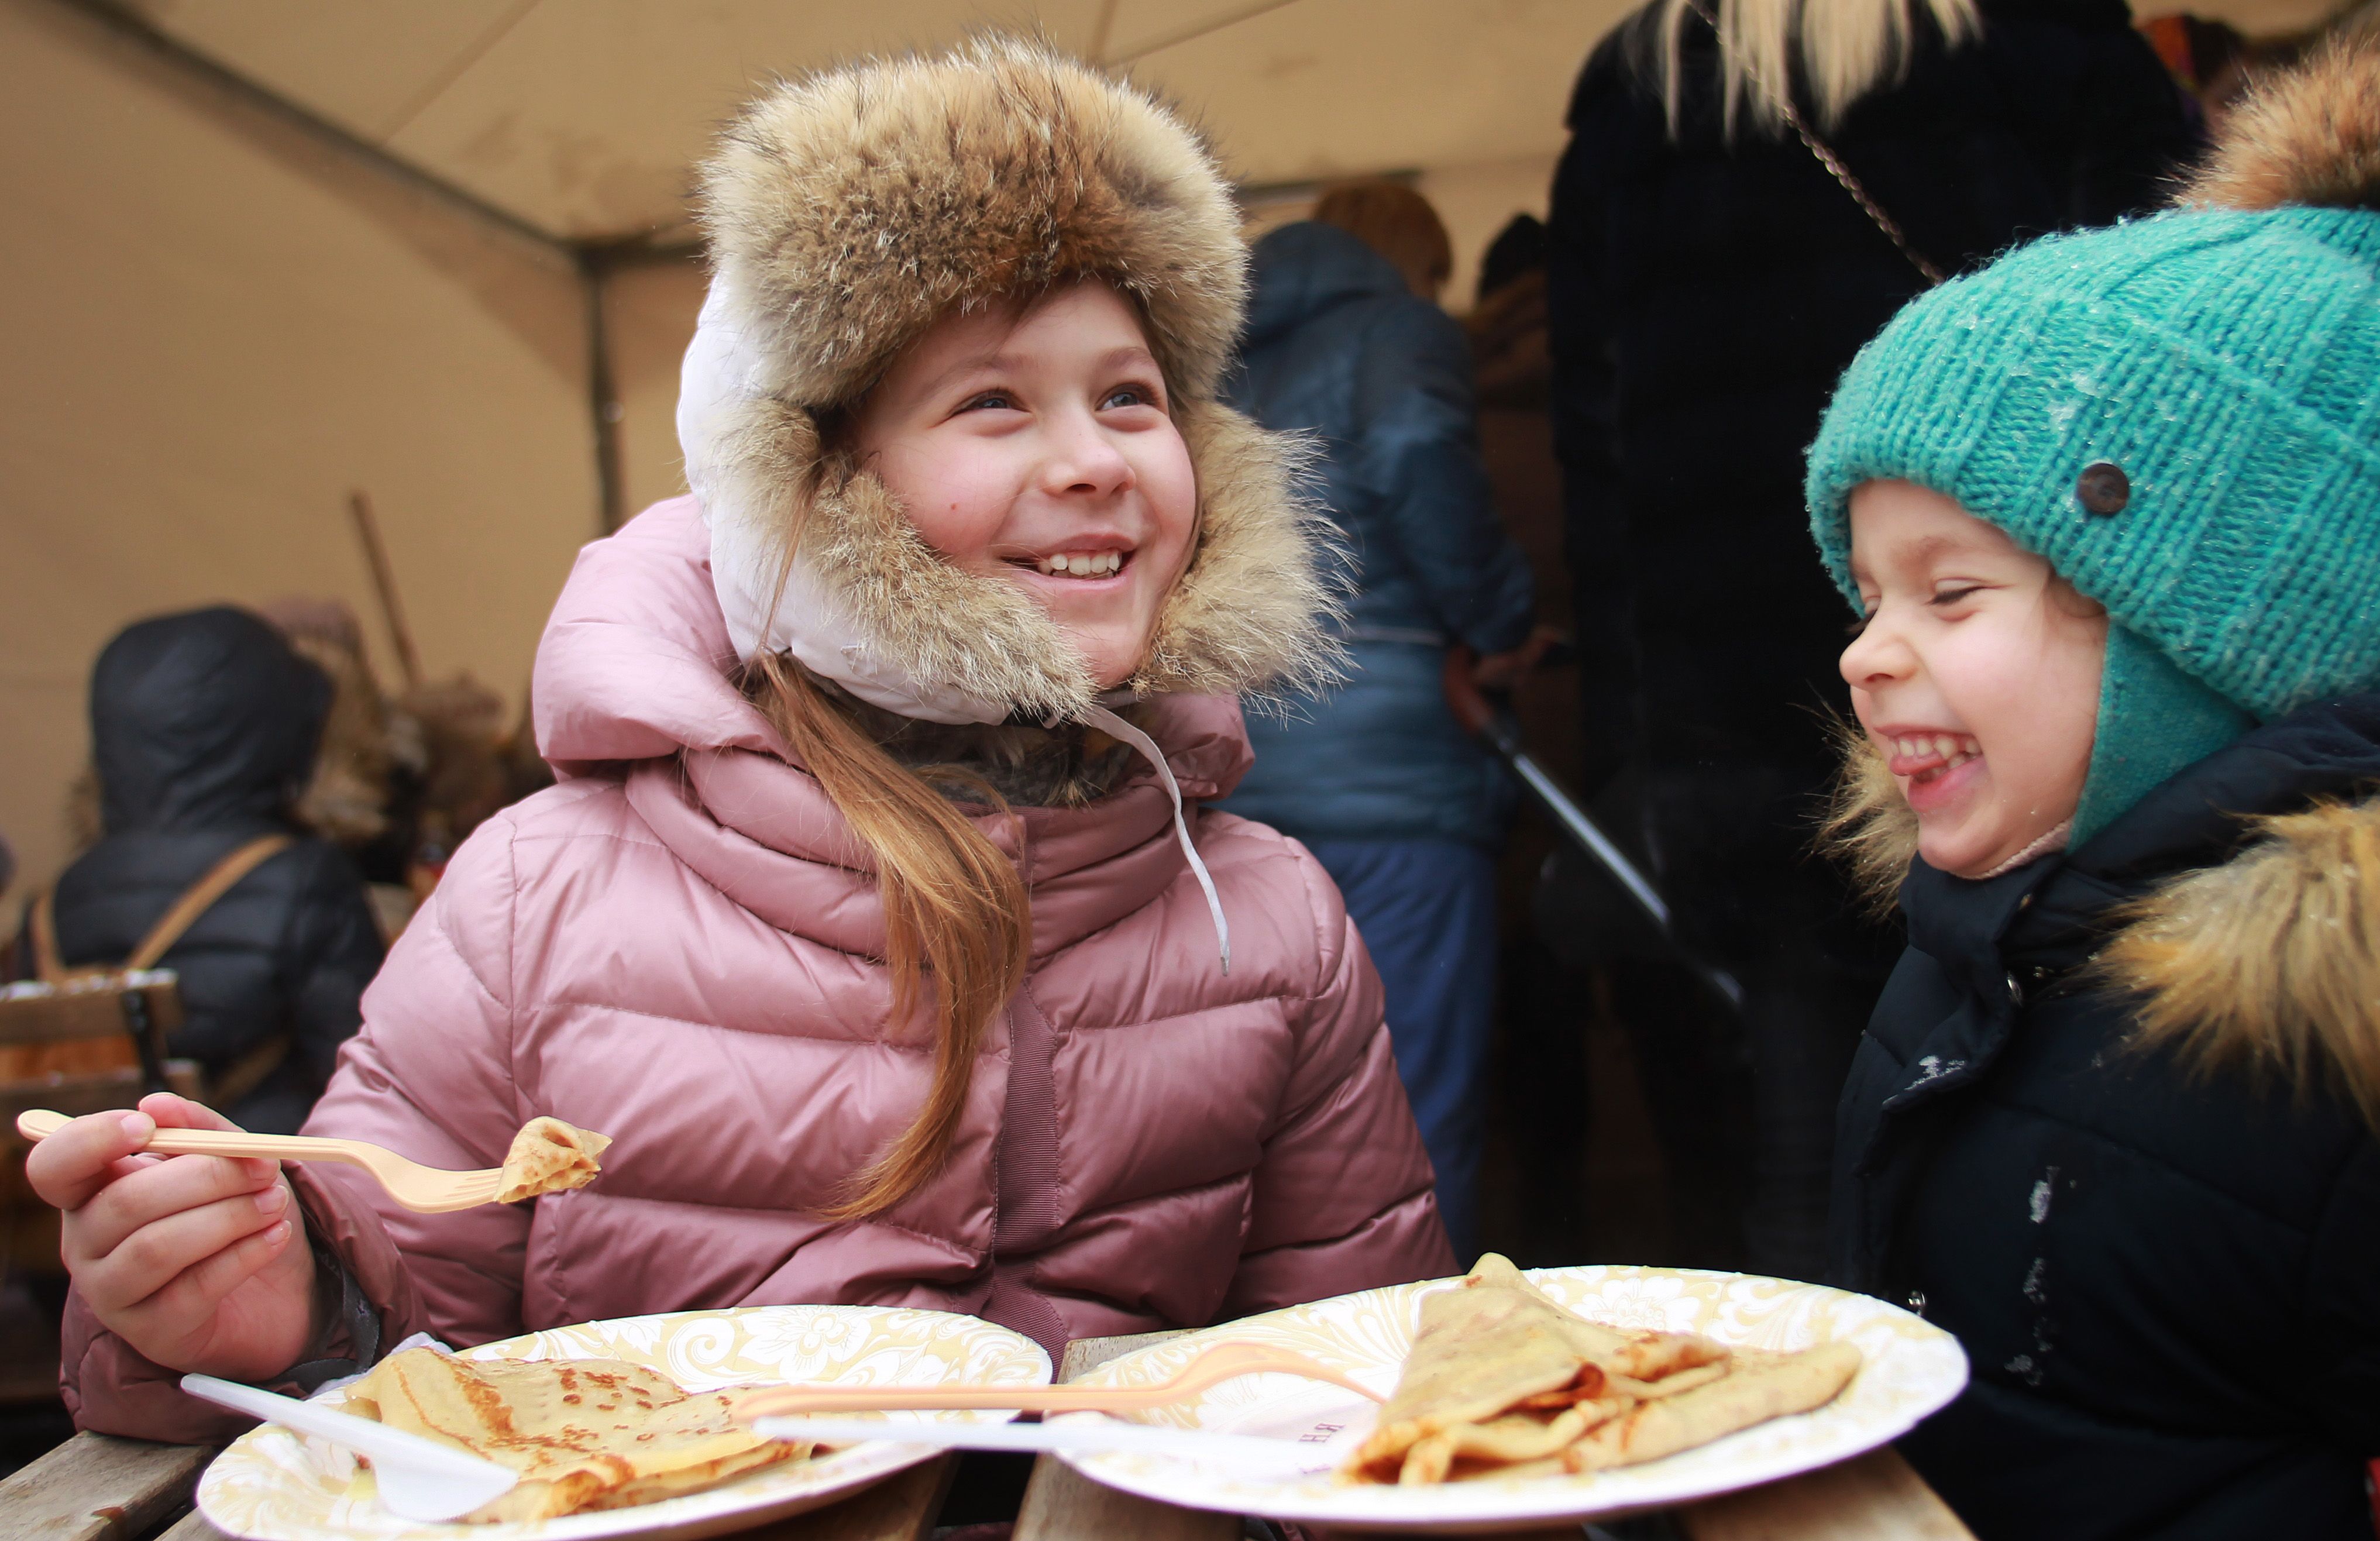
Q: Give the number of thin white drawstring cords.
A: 1